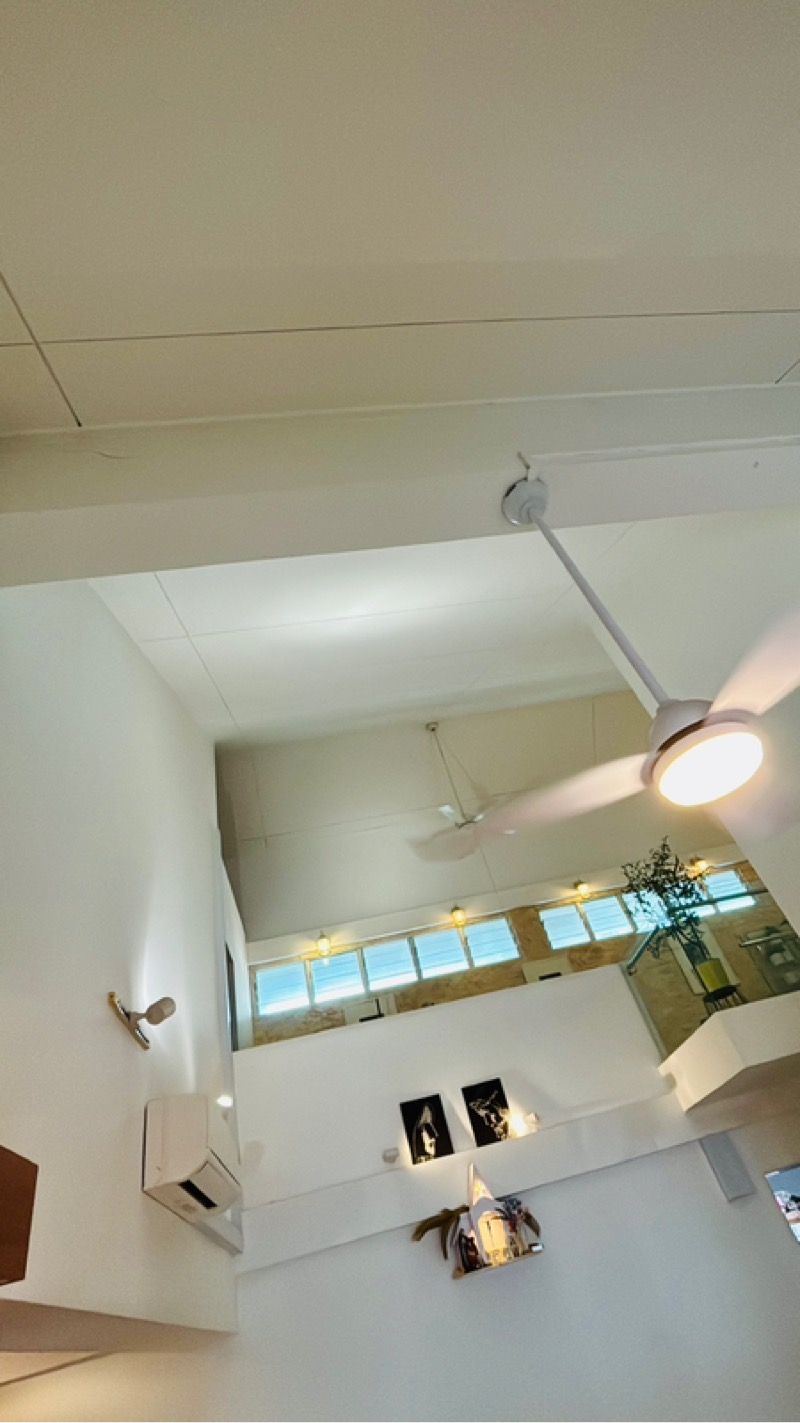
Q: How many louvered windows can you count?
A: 10